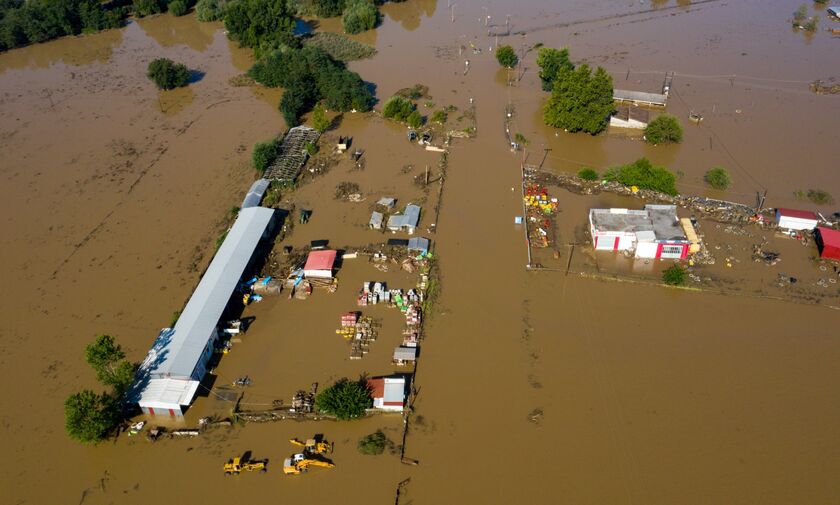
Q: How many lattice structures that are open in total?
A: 1